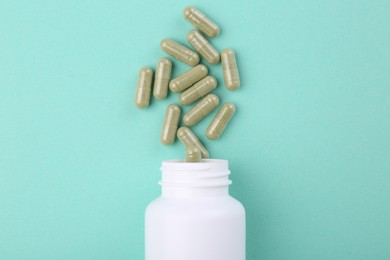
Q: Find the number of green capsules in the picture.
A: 13